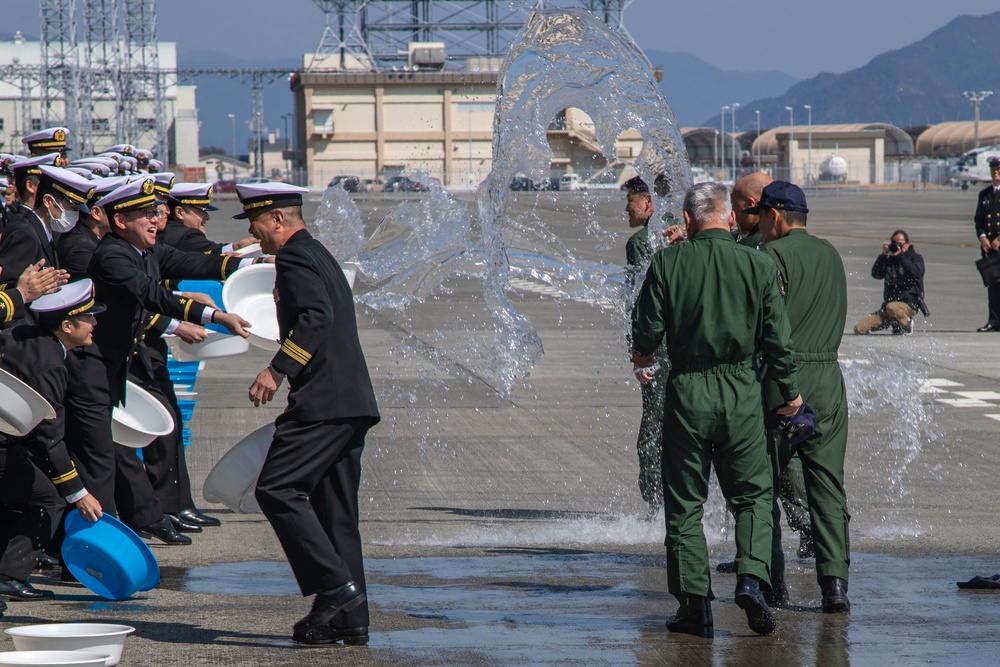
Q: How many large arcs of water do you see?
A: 1